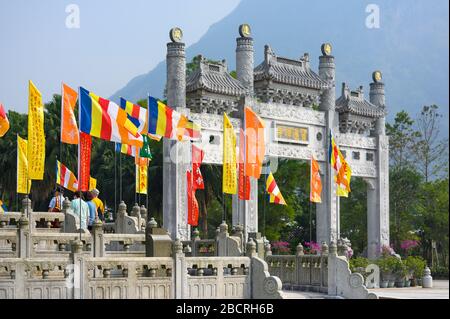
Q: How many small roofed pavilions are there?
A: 3